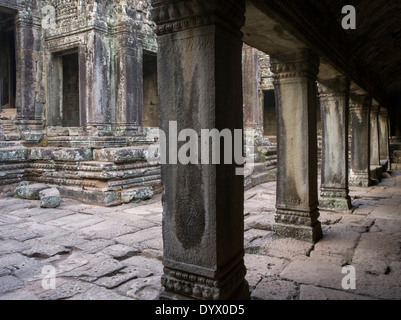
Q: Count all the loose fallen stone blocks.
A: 2